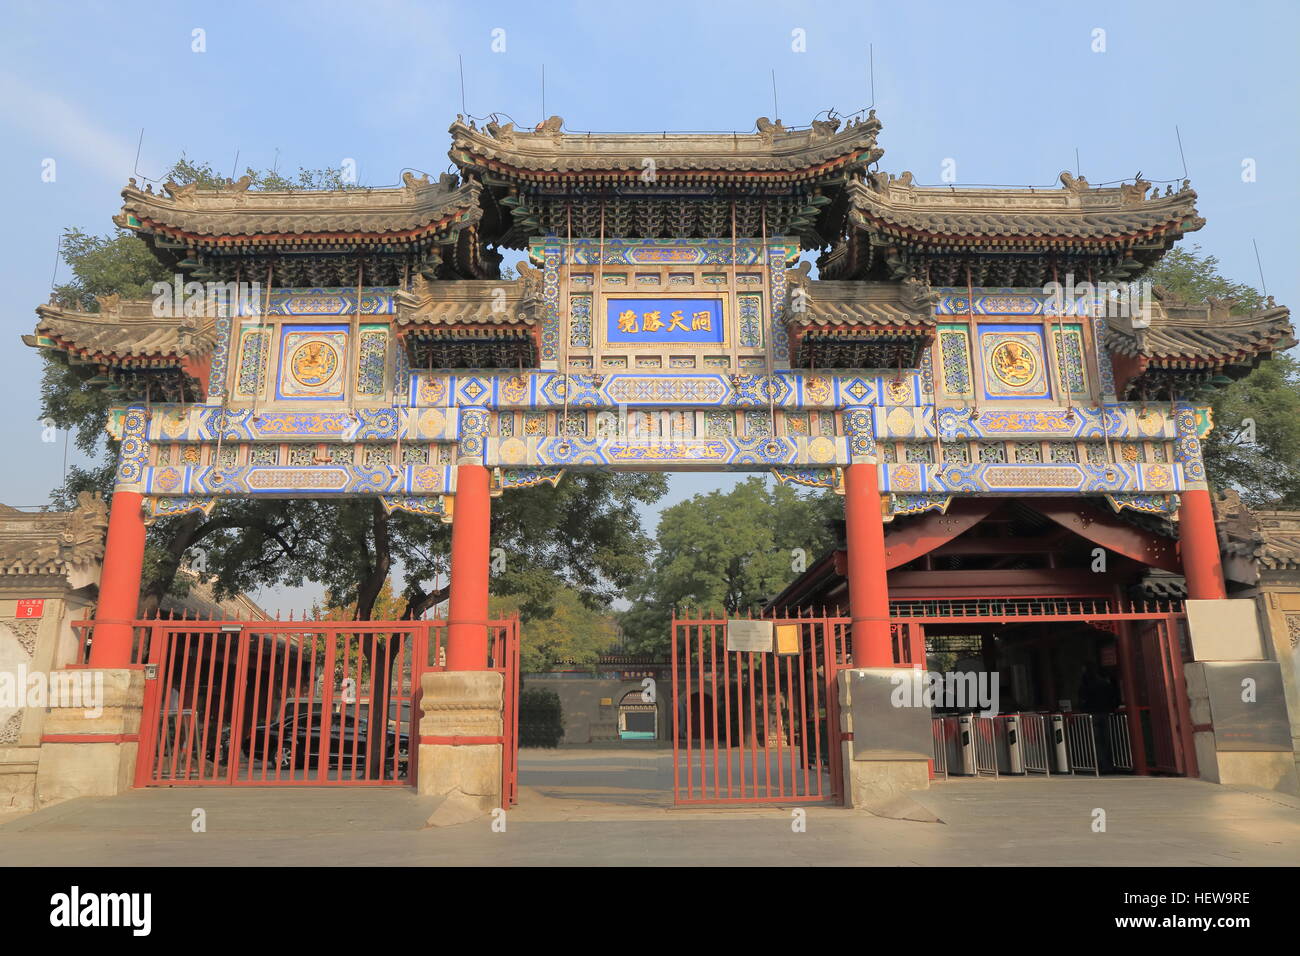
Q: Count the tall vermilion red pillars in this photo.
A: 4